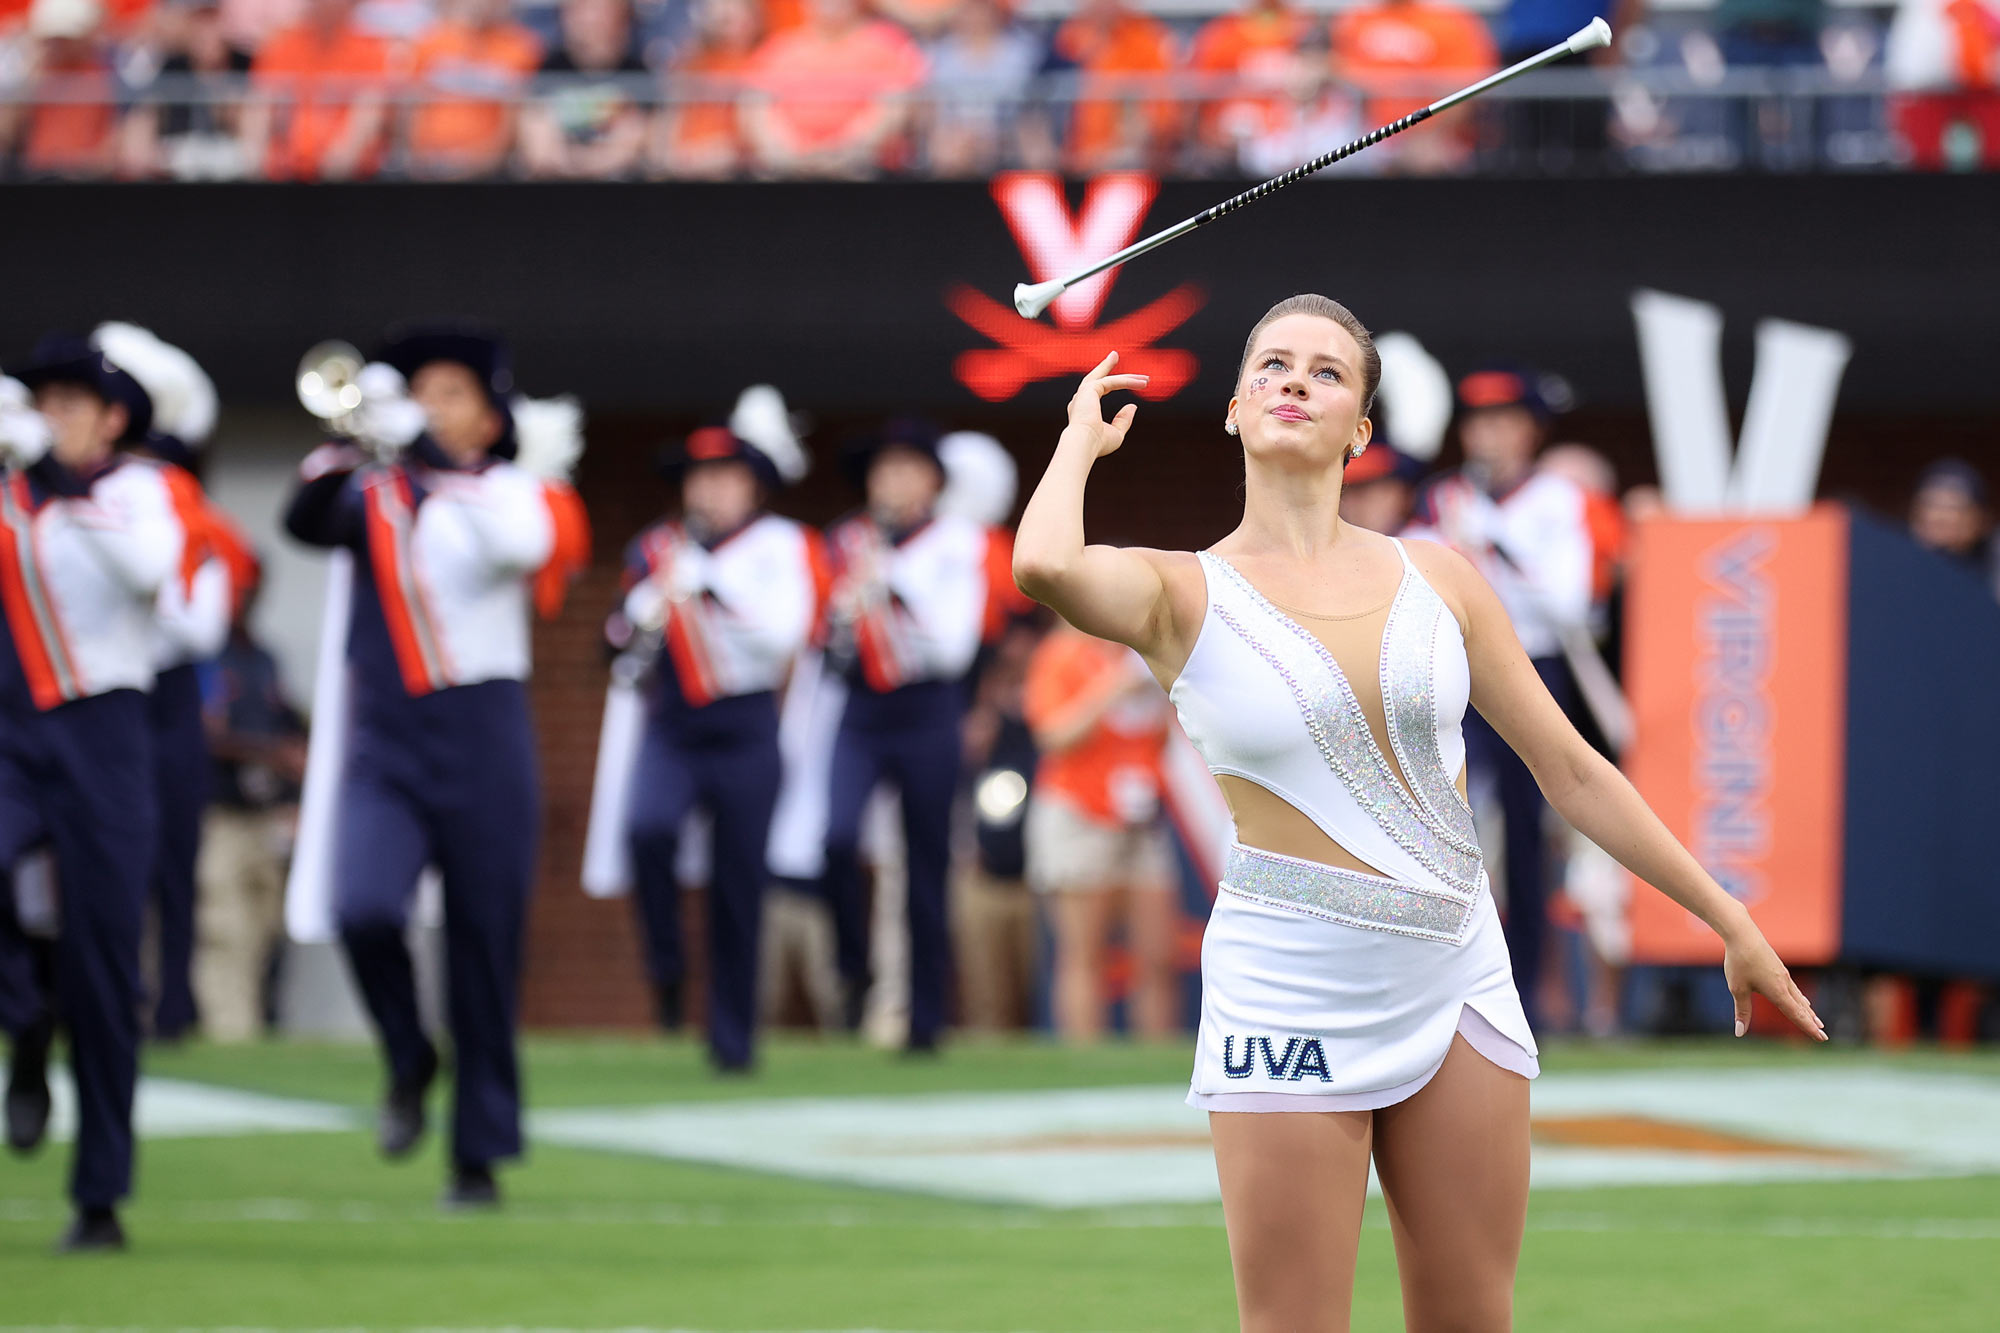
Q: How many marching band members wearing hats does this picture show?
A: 7